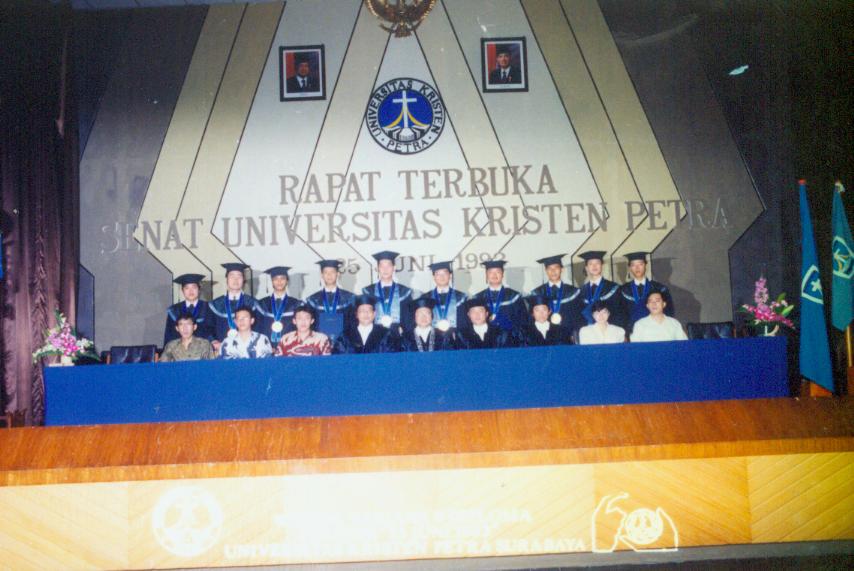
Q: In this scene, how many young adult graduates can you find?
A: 10